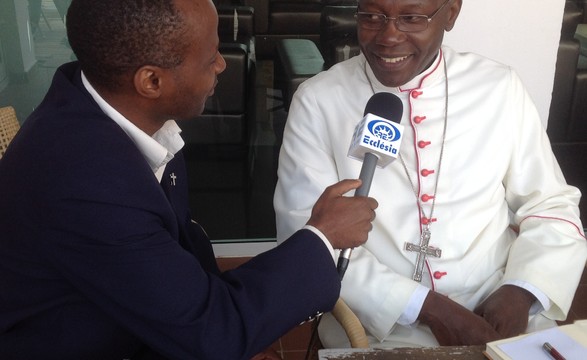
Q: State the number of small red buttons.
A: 7